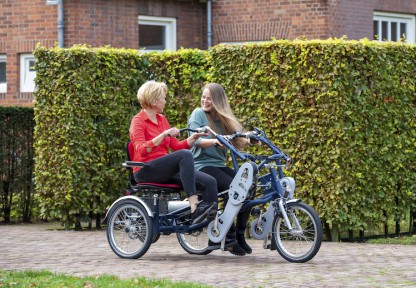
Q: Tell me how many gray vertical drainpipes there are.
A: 2